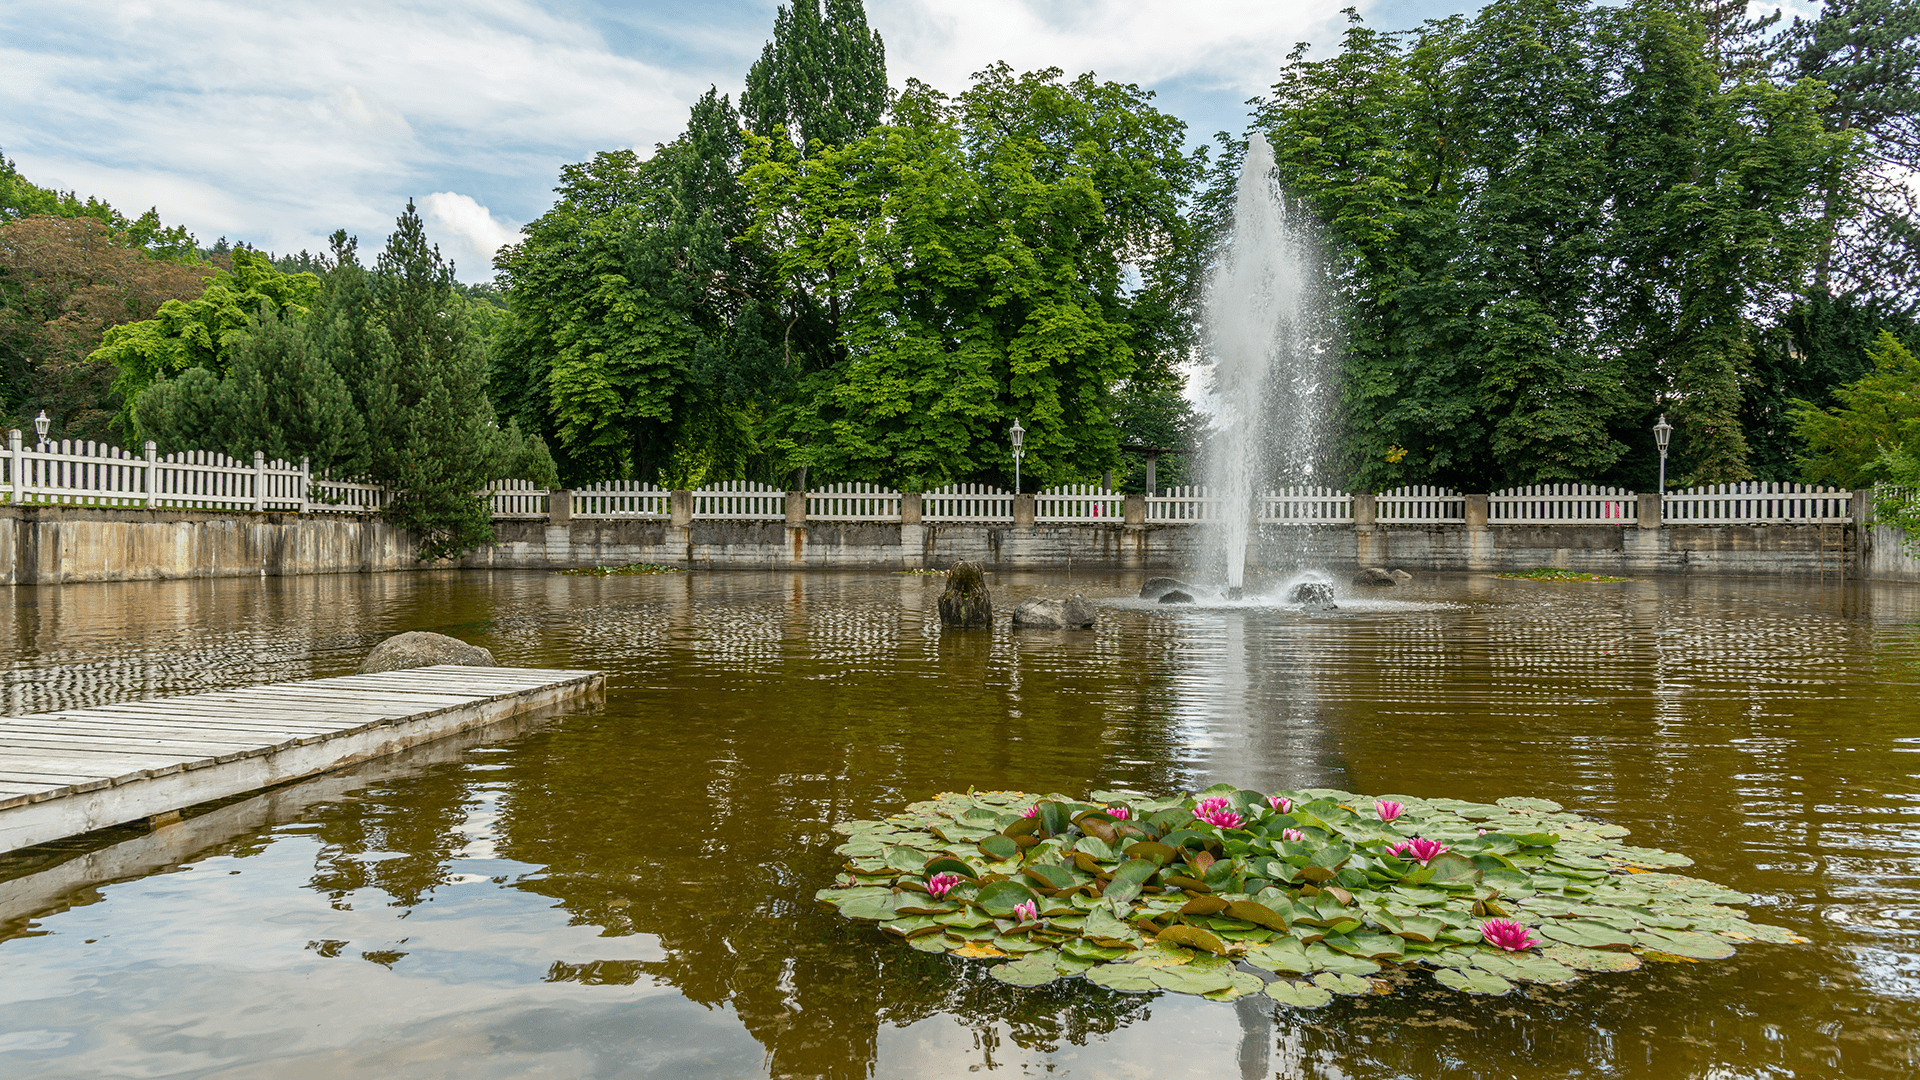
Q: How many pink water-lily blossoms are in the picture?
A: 12